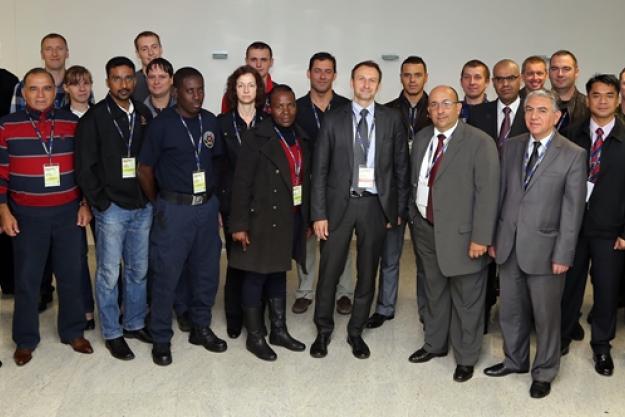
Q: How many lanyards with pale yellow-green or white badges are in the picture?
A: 7